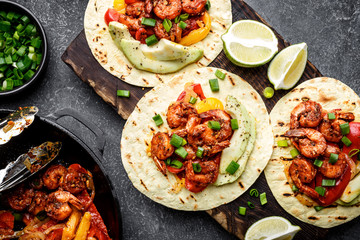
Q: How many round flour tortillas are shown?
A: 3